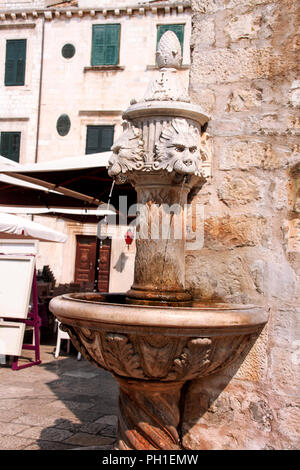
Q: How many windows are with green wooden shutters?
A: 5